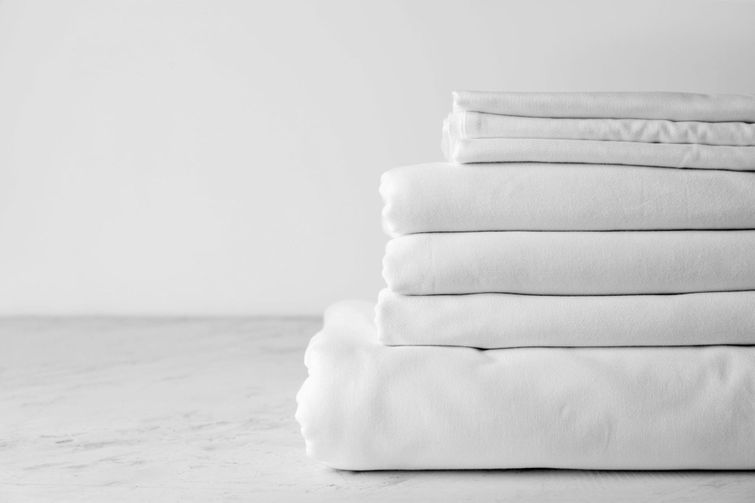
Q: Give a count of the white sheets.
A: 7